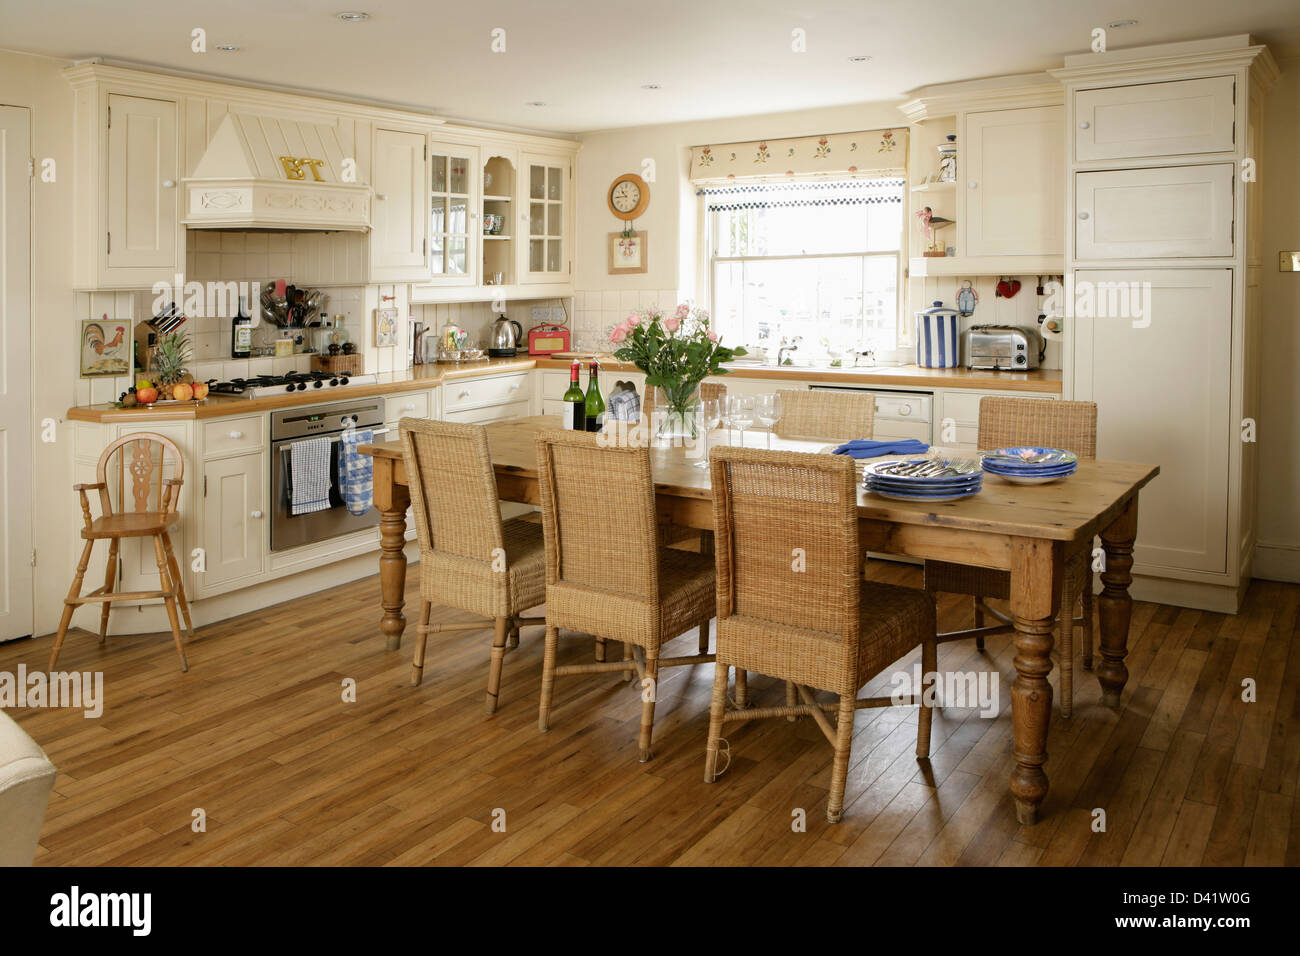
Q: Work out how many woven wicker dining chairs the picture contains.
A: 6